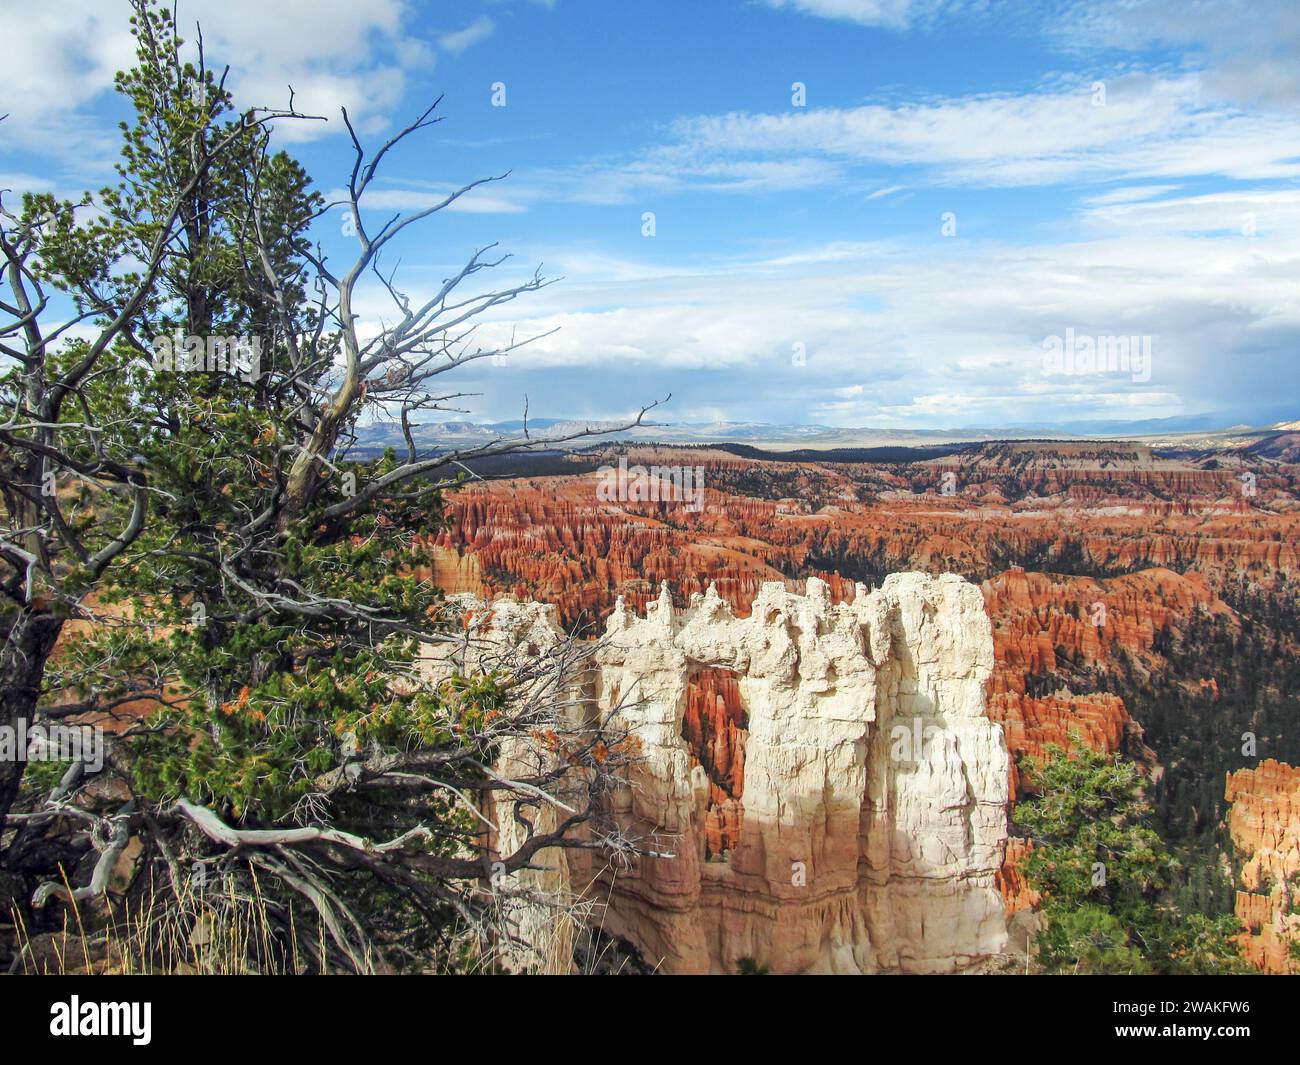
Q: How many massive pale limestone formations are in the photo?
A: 1